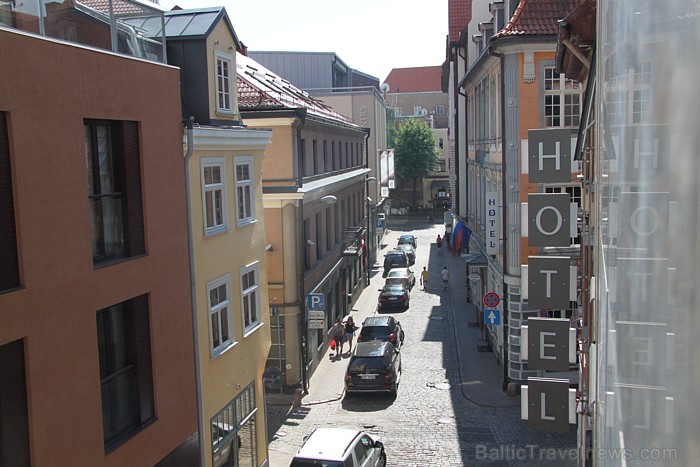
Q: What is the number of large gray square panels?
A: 5